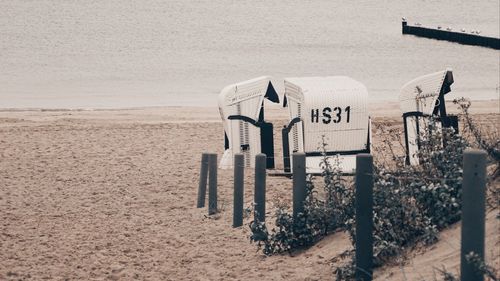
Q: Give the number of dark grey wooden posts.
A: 7